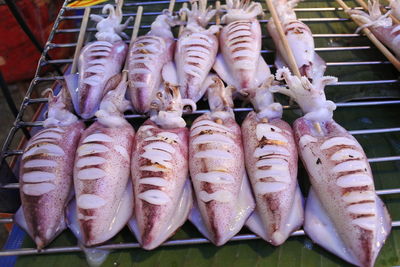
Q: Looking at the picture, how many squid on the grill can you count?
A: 12